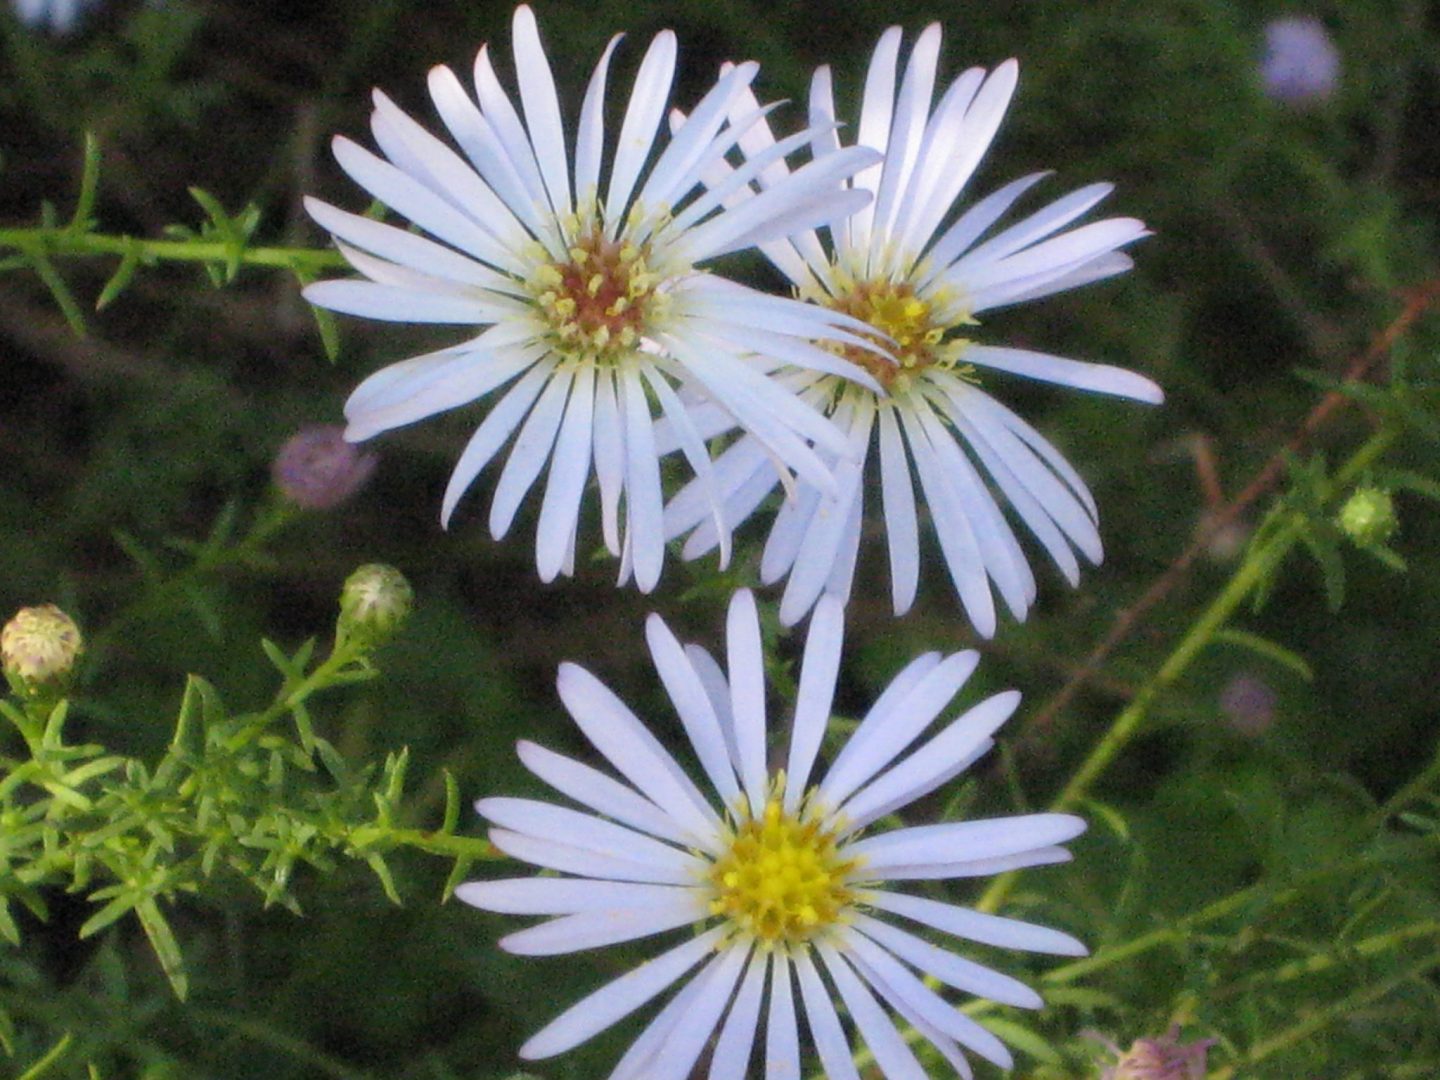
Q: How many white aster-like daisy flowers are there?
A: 3